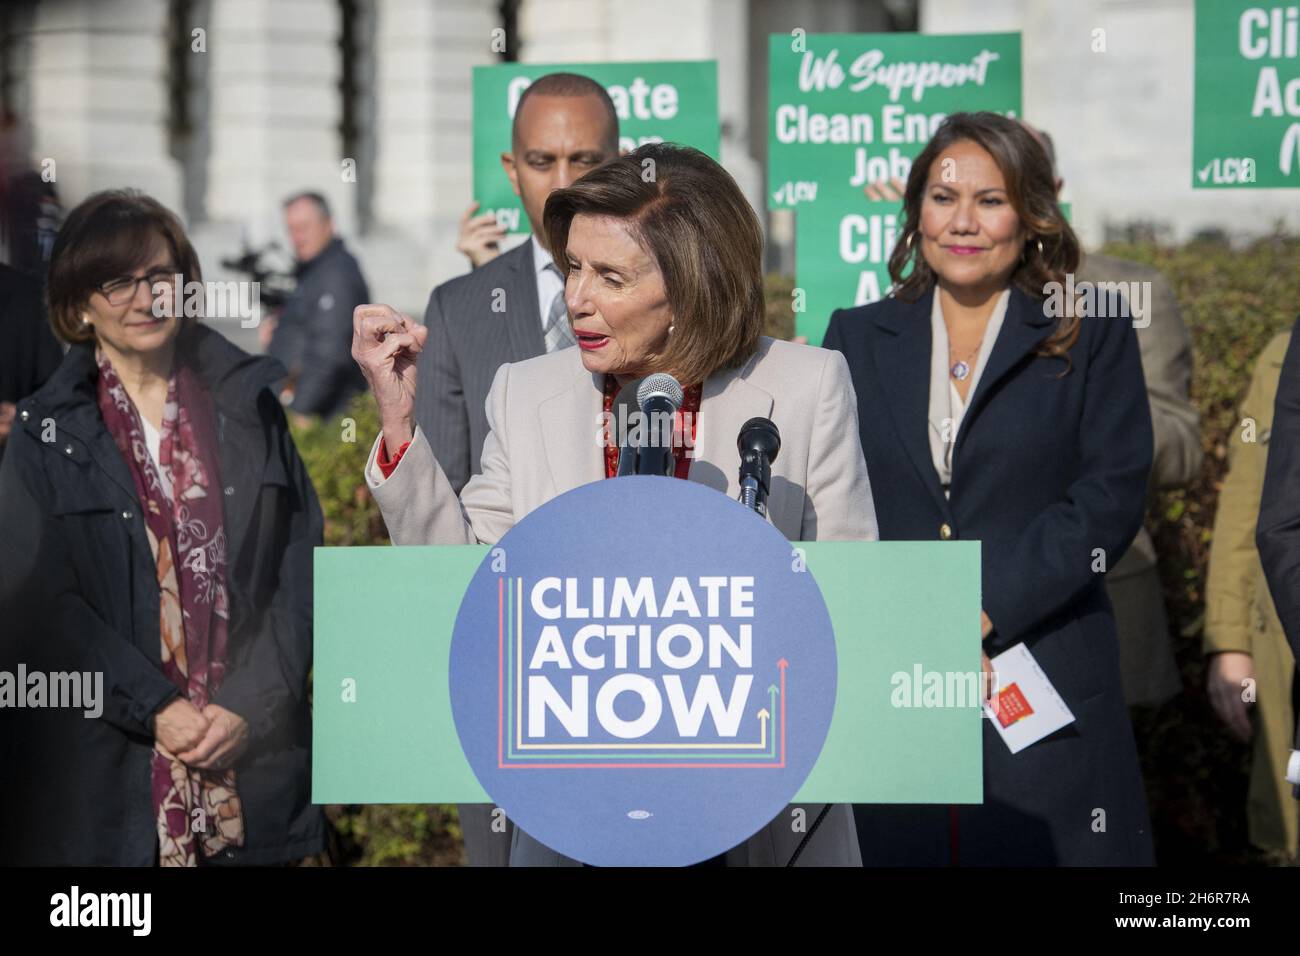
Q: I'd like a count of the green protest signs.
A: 4